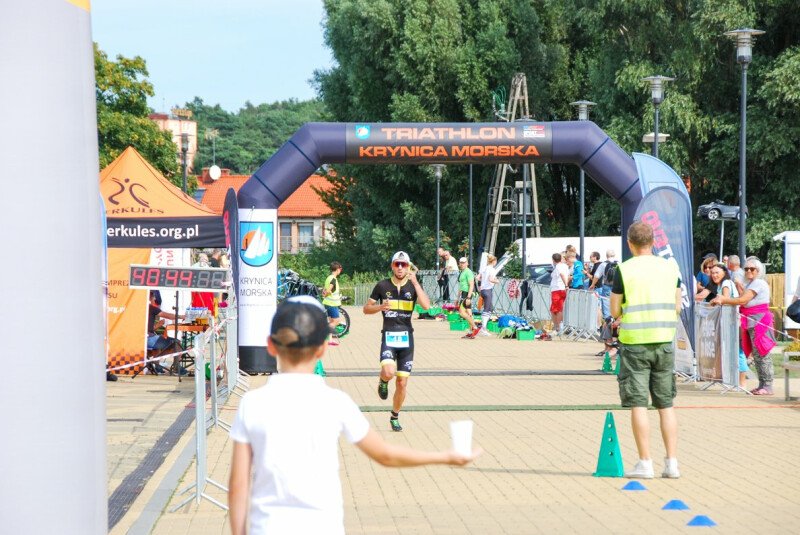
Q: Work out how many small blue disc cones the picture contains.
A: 3